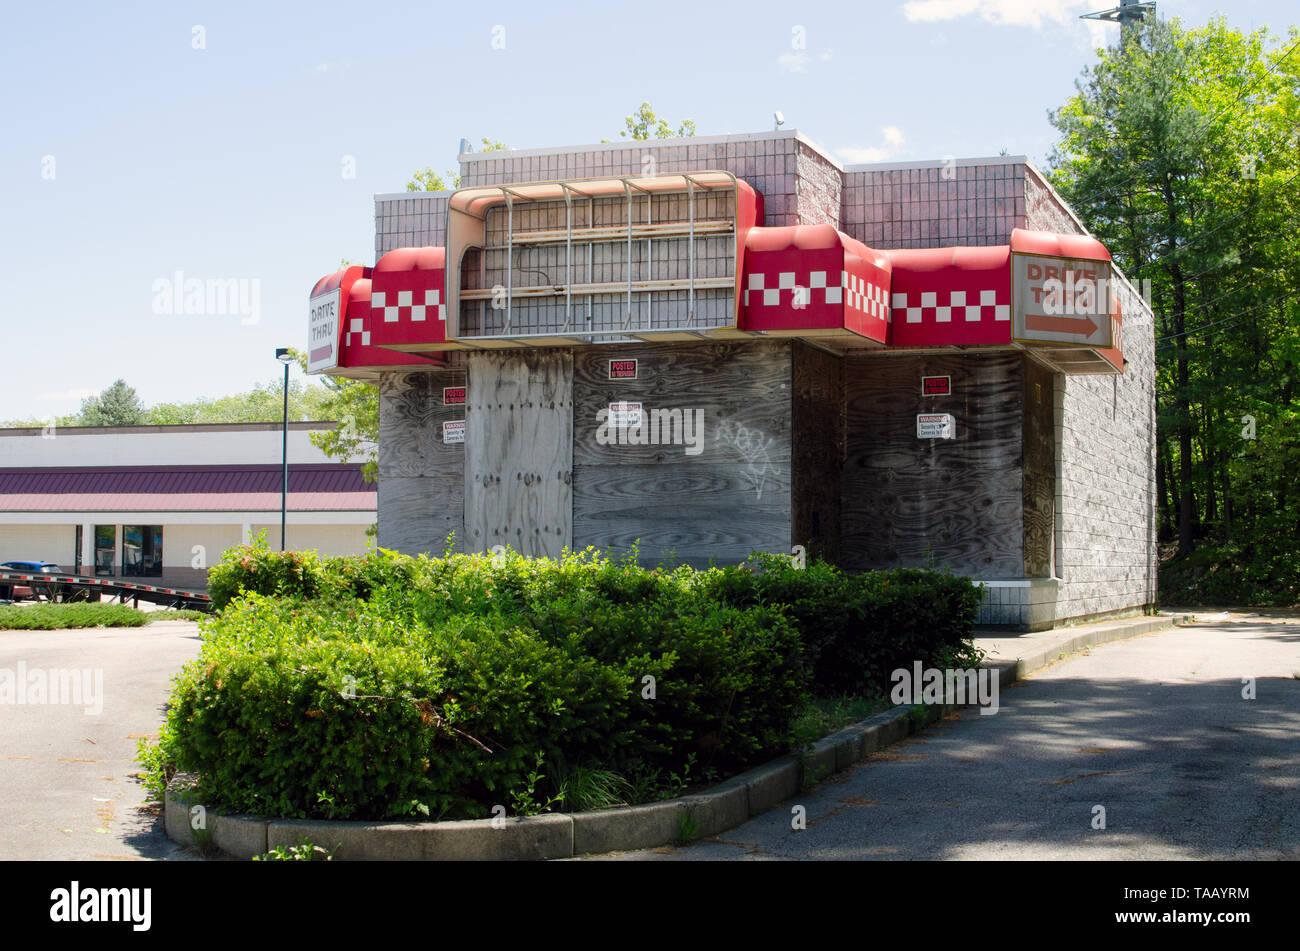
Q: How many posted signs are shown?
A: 3